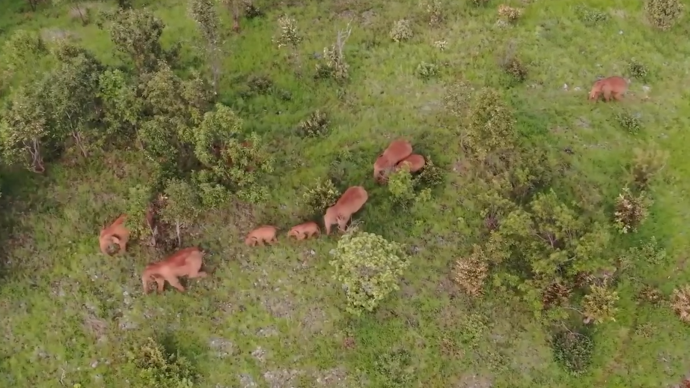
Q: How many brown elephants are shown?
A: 8